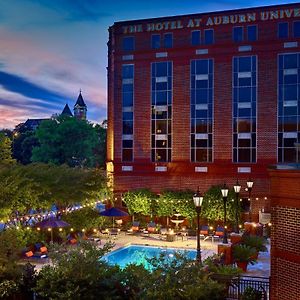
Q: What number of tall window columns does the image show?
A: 5